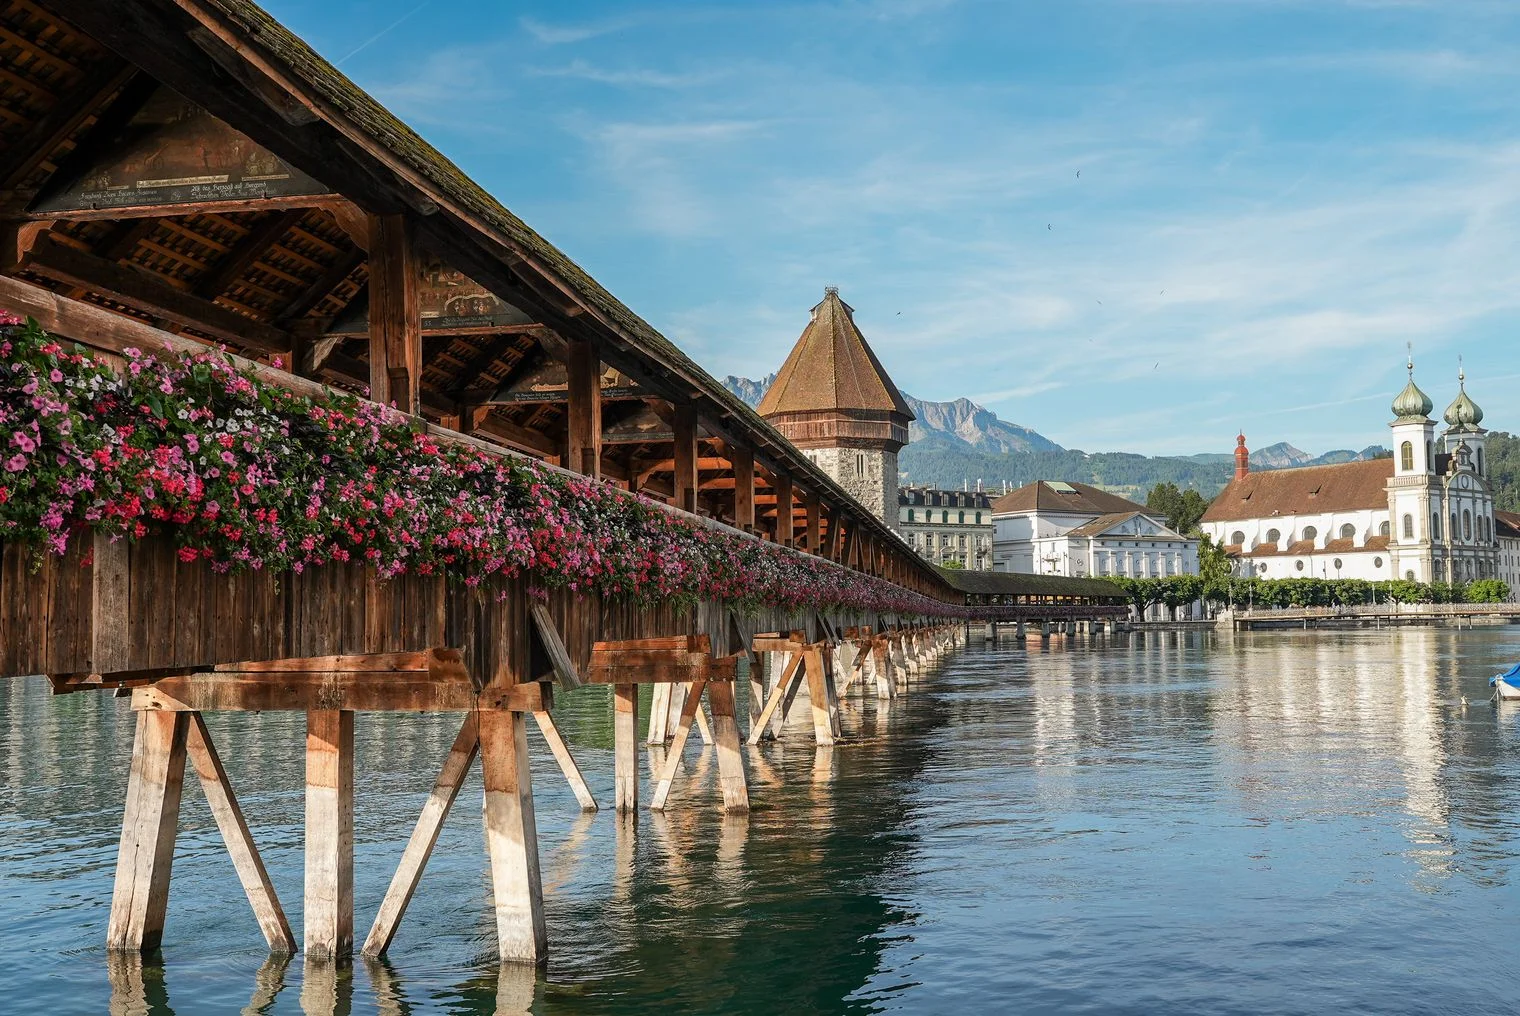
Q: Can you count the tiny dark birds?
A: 6